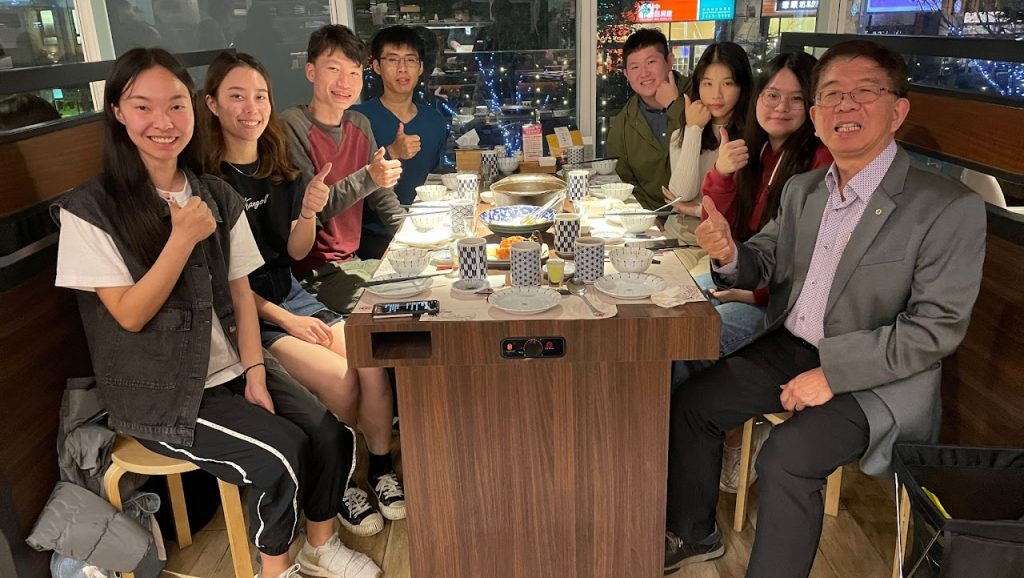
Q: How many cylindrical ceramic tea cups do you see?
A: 9